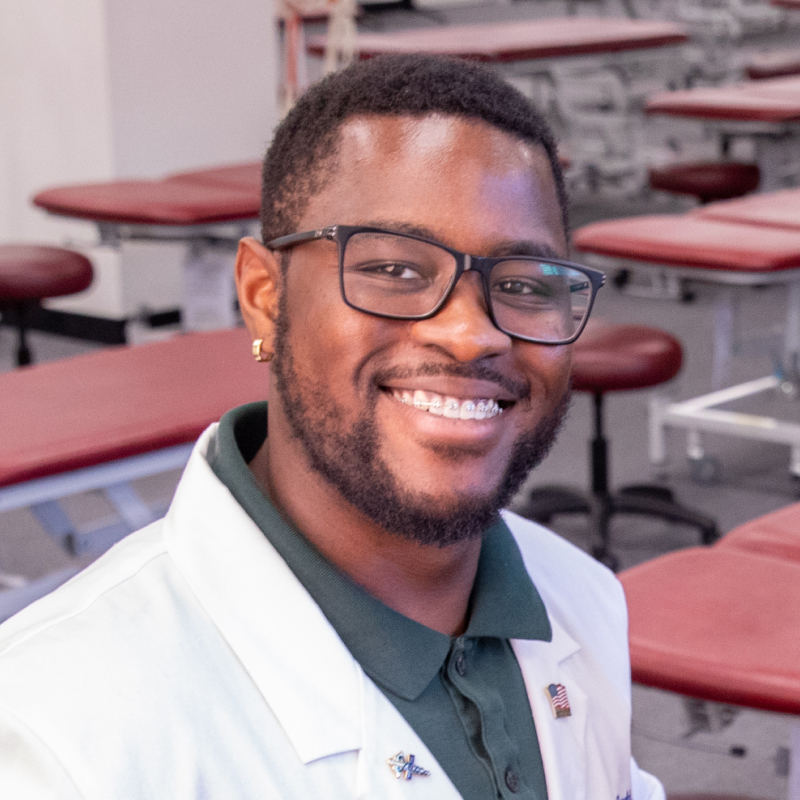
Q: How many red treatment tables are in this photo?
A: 6